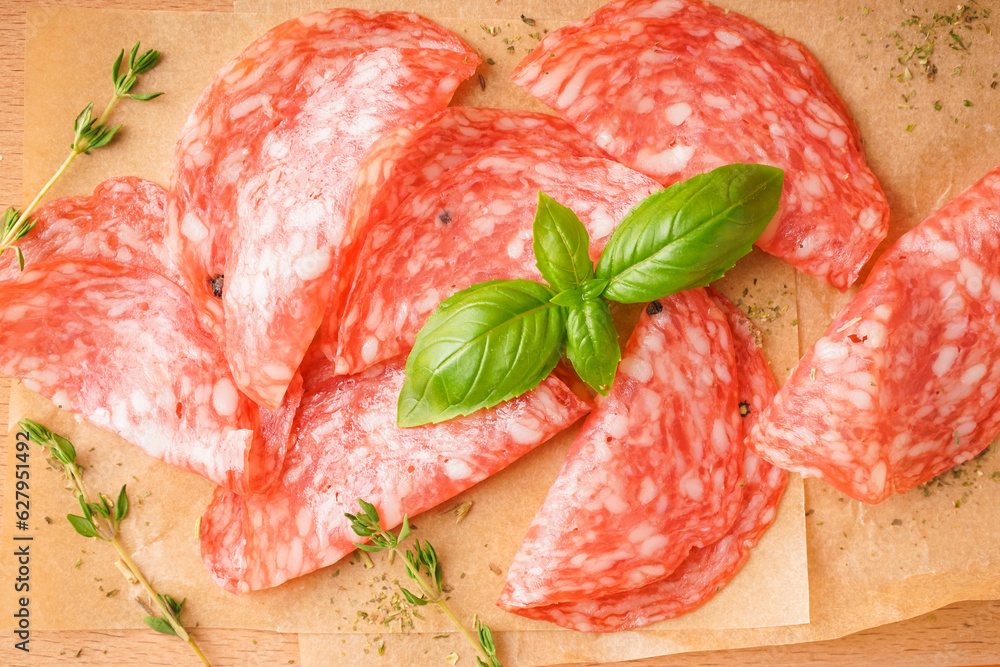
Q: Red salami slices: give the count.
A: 7